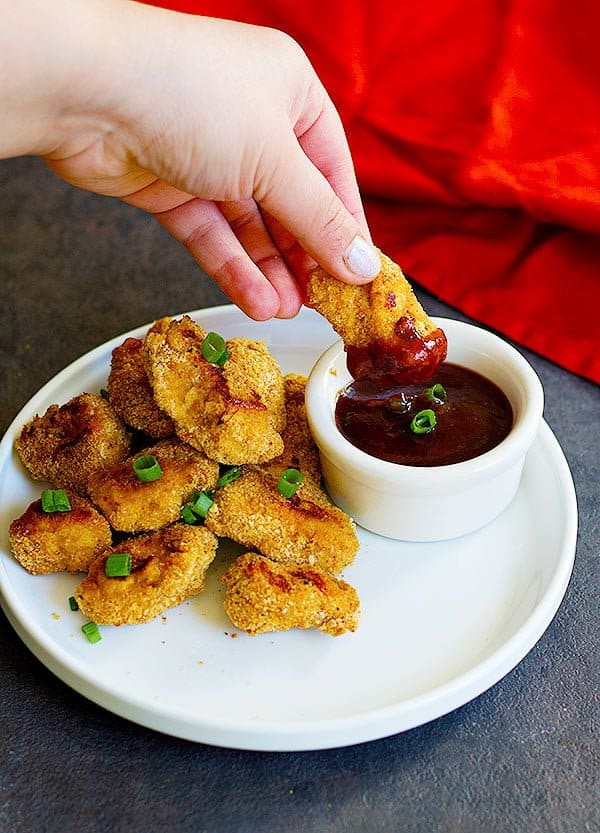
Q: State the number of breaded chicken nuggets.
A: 10